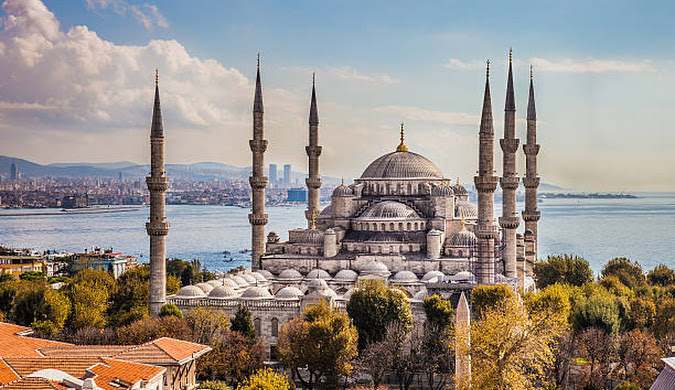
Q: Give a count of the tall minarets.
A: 6